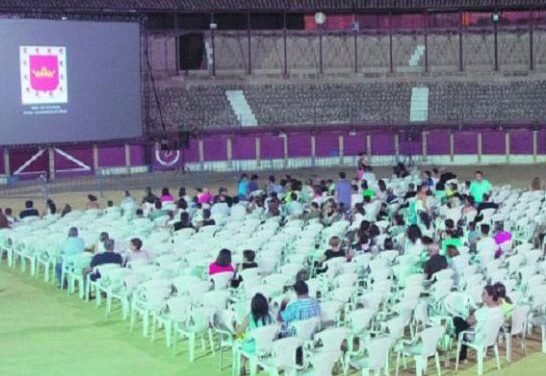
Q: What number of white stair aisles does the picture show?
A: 3